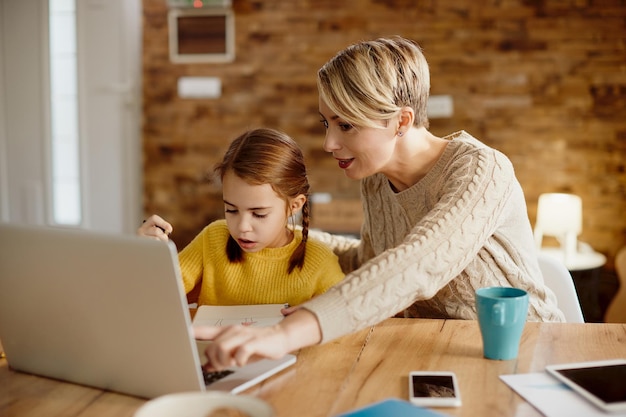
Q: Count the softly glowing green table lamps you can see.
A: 0